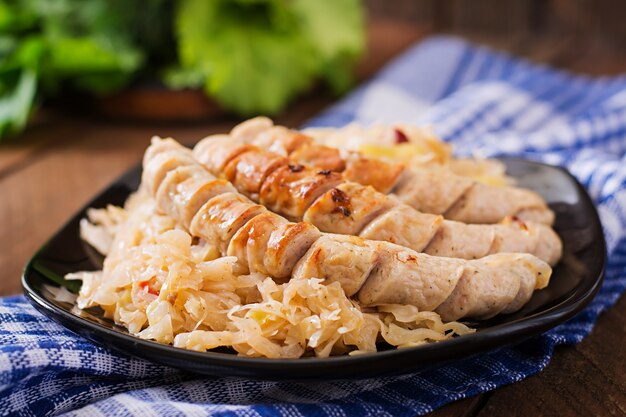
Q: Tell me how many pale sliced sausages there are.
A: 3